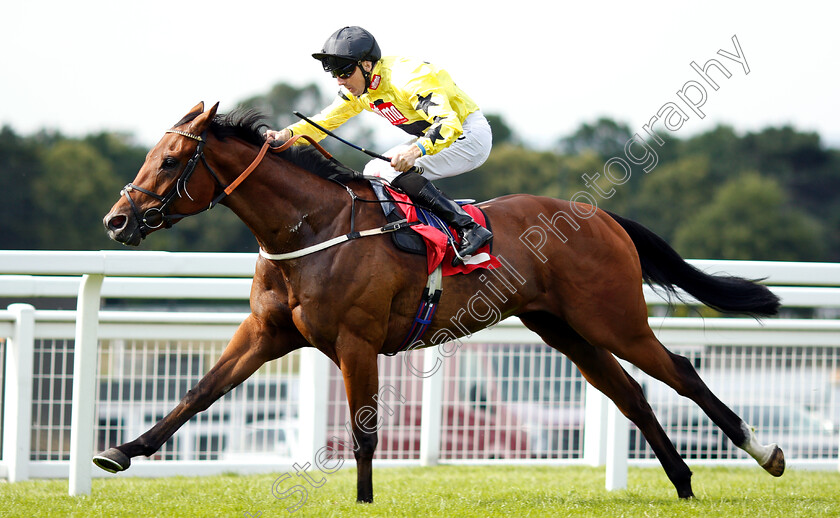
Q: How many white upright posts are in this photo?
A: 6